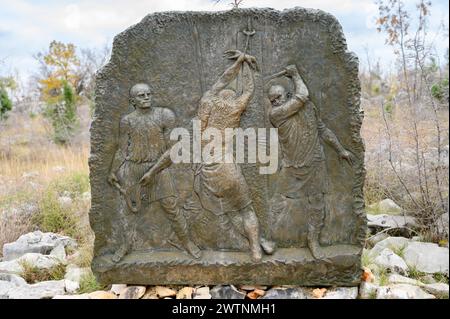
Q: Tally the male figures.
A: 3